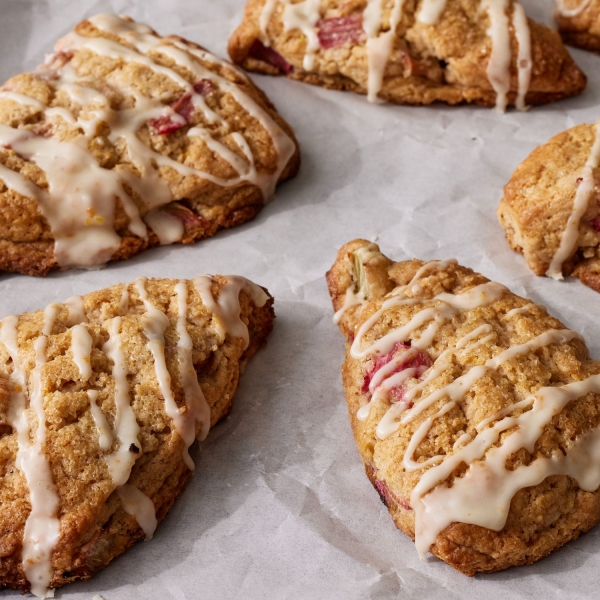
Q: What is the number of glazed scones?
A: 6